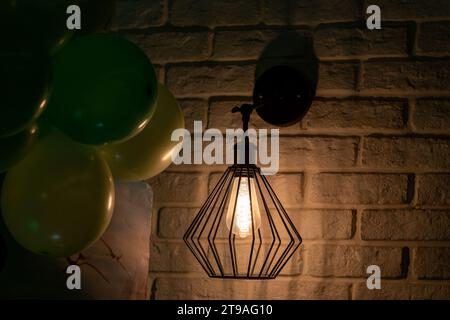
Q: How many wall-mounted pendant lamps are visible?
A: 1